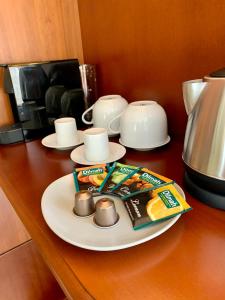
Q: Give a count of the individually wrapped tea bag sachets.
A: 4